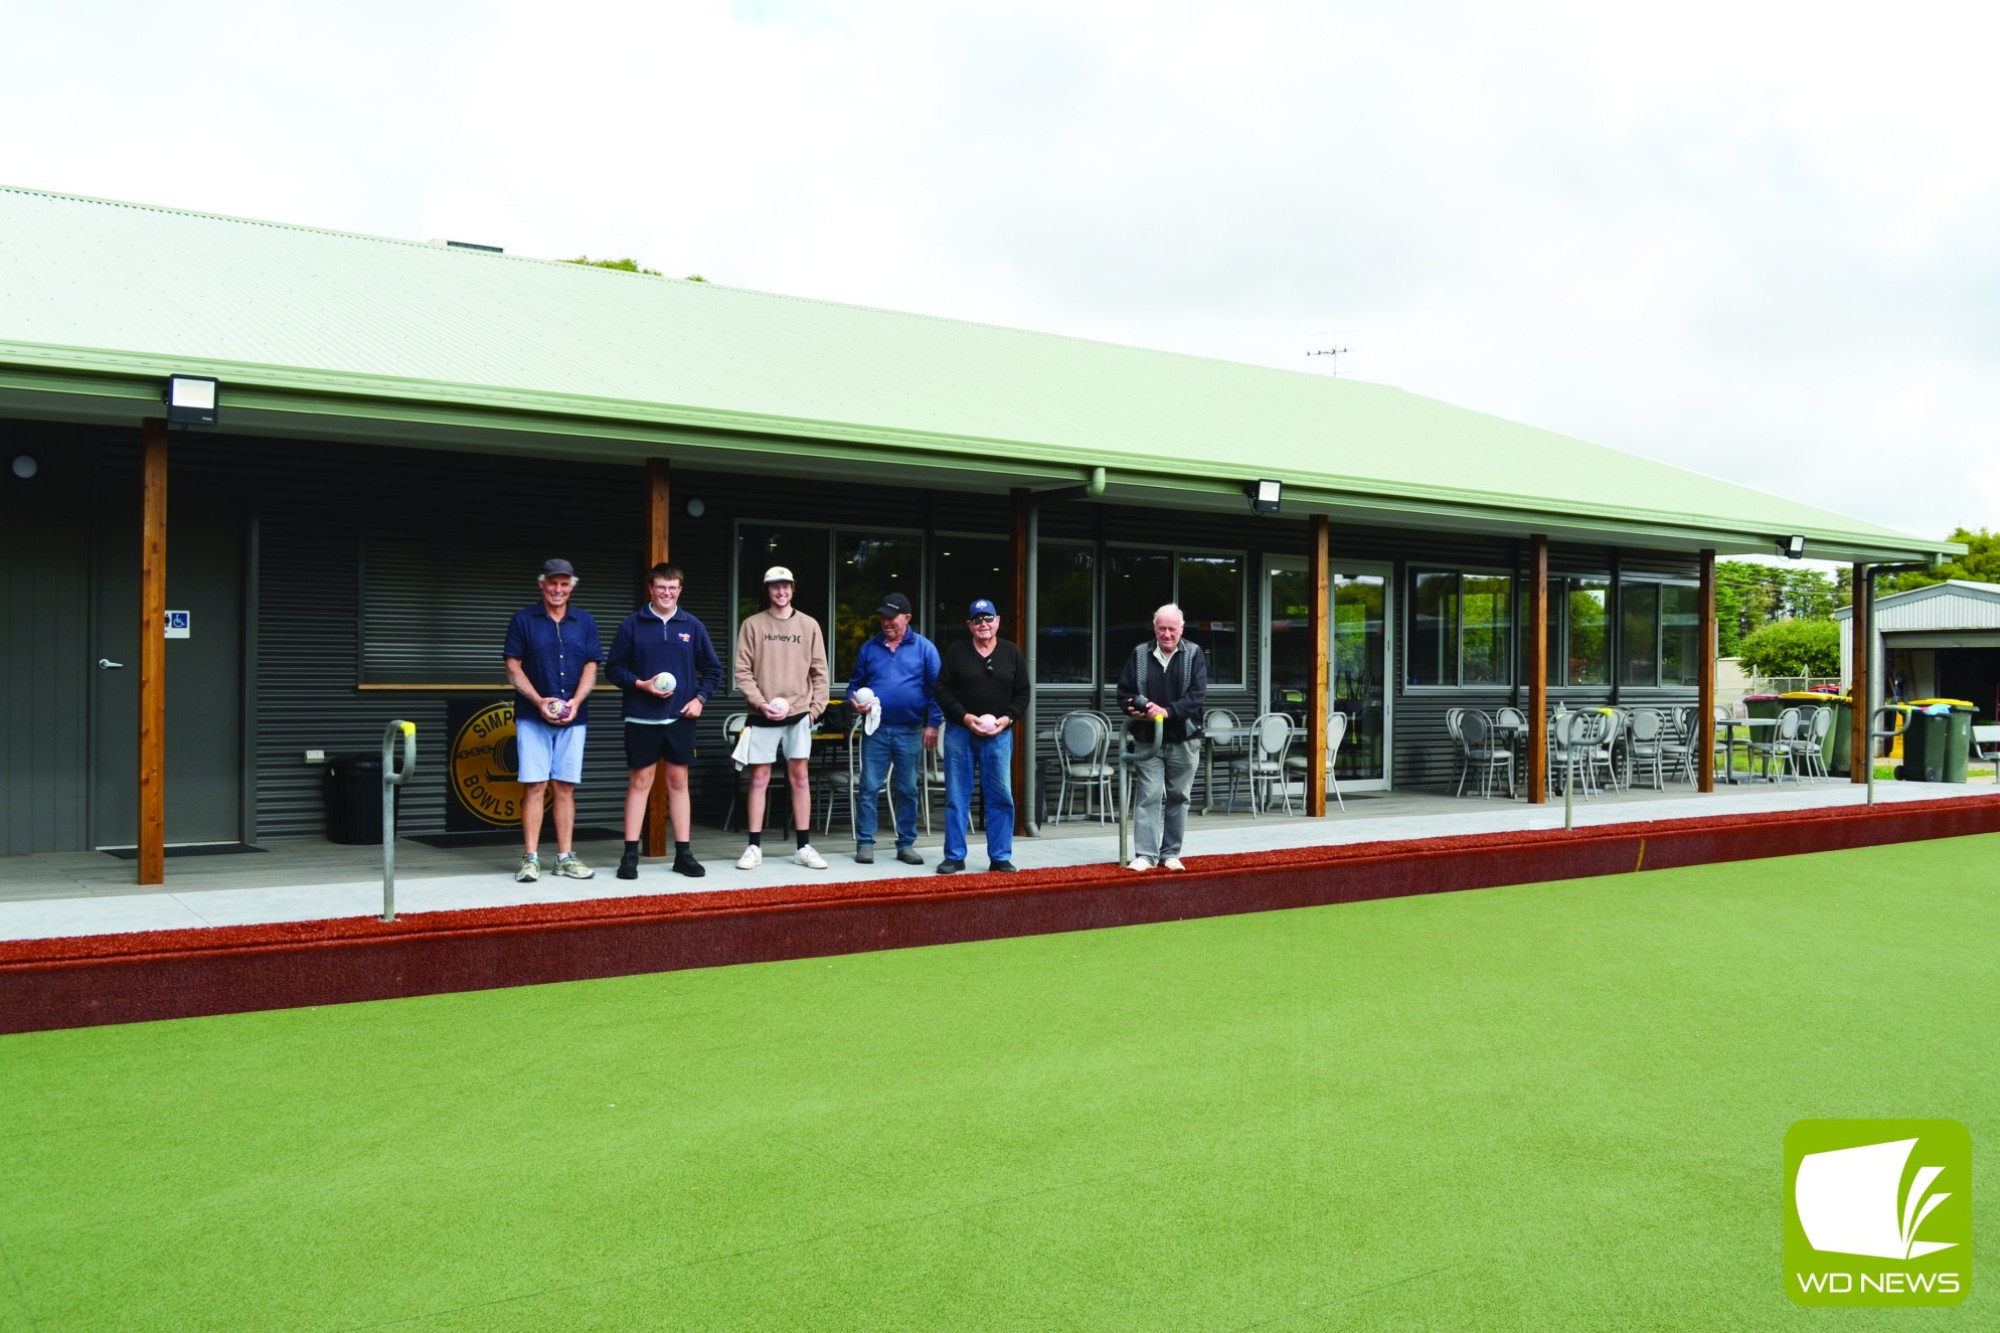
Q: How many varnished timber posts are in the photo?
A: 7